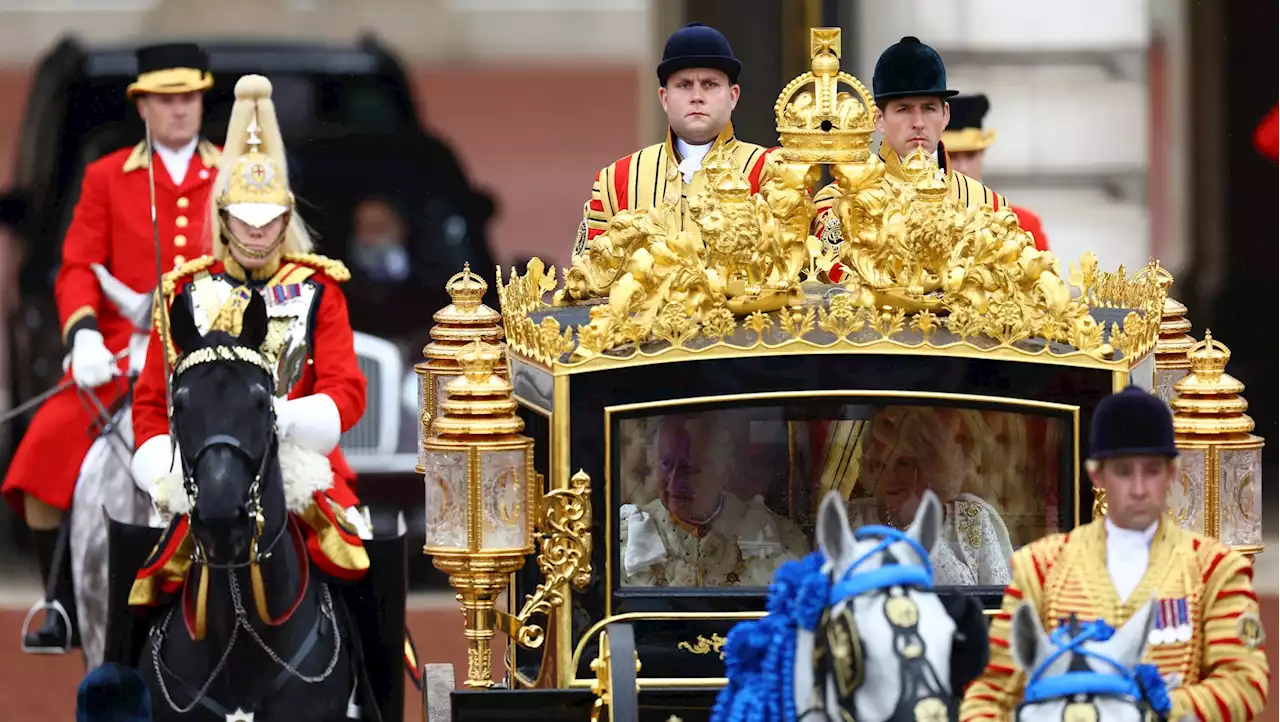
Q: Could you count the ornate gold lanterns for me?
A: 4